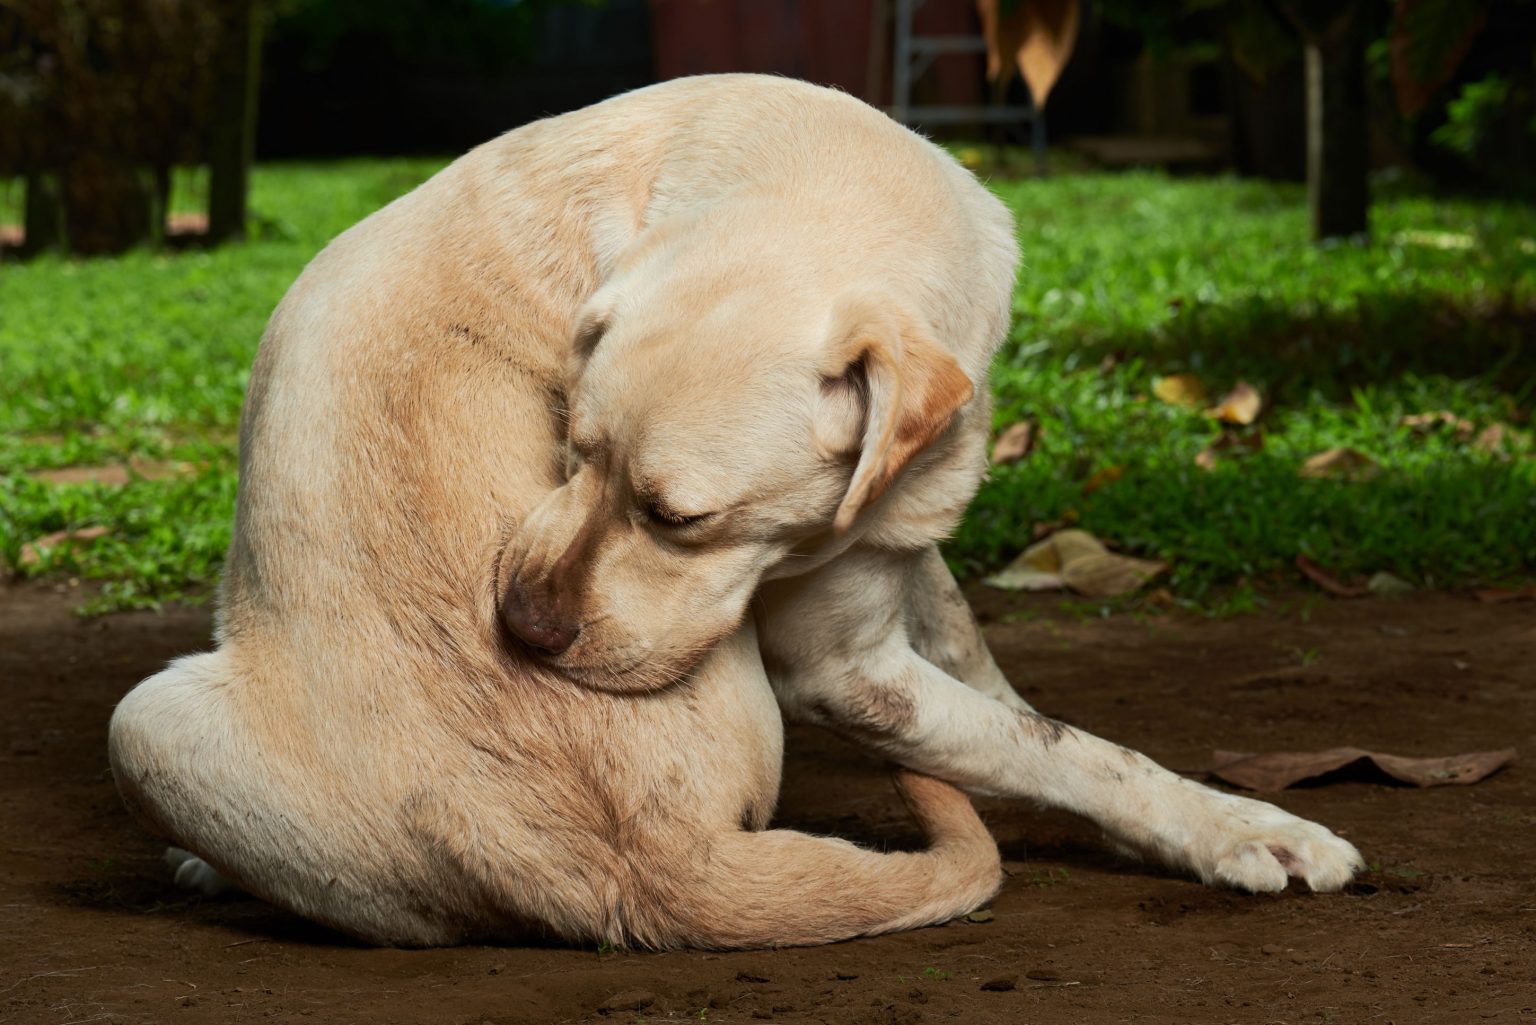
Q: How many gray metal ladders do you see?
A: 1